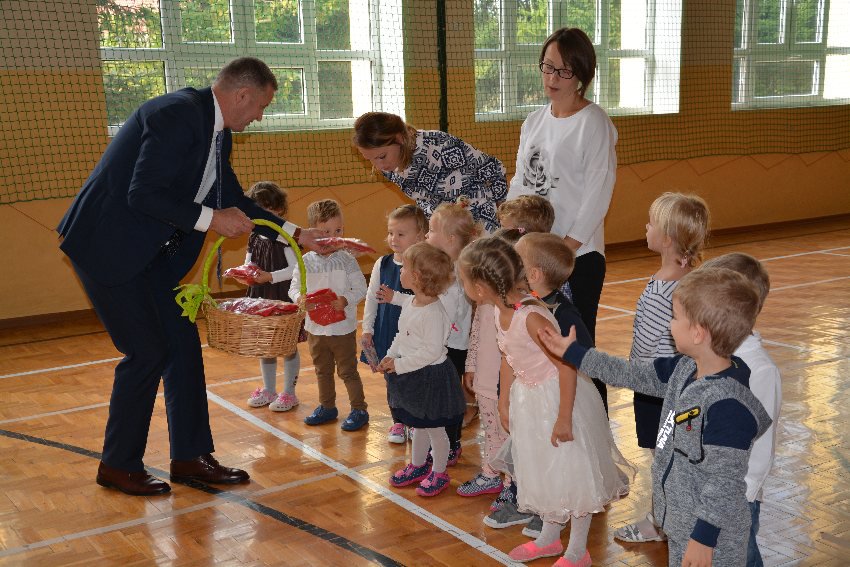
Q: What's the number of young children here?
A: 12